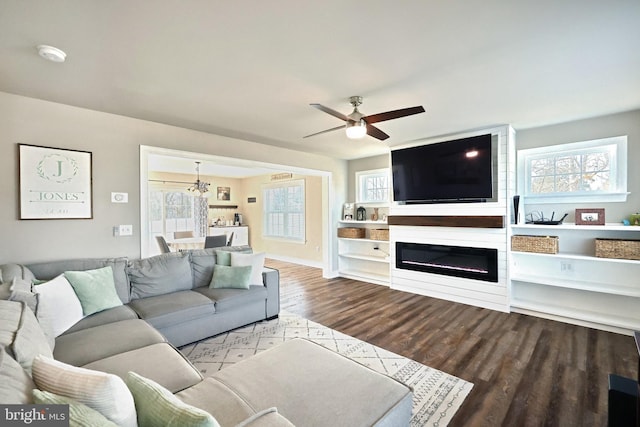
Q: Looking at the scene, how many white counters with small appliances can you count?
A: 1